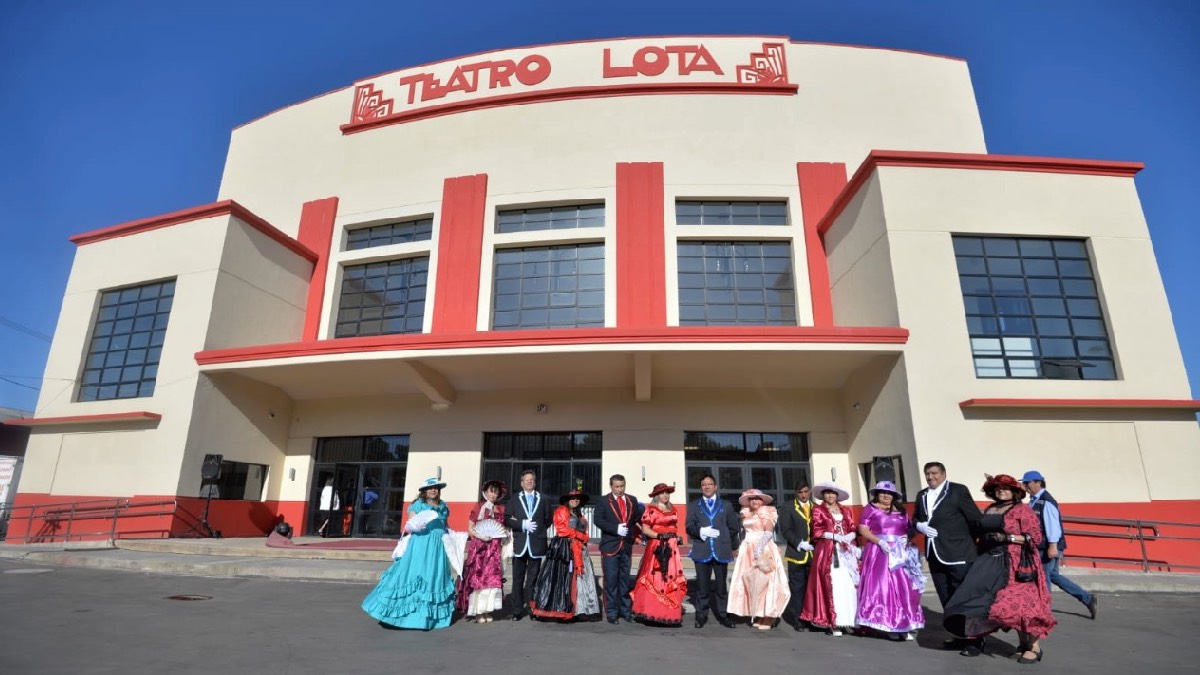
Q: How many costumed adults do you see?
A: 13